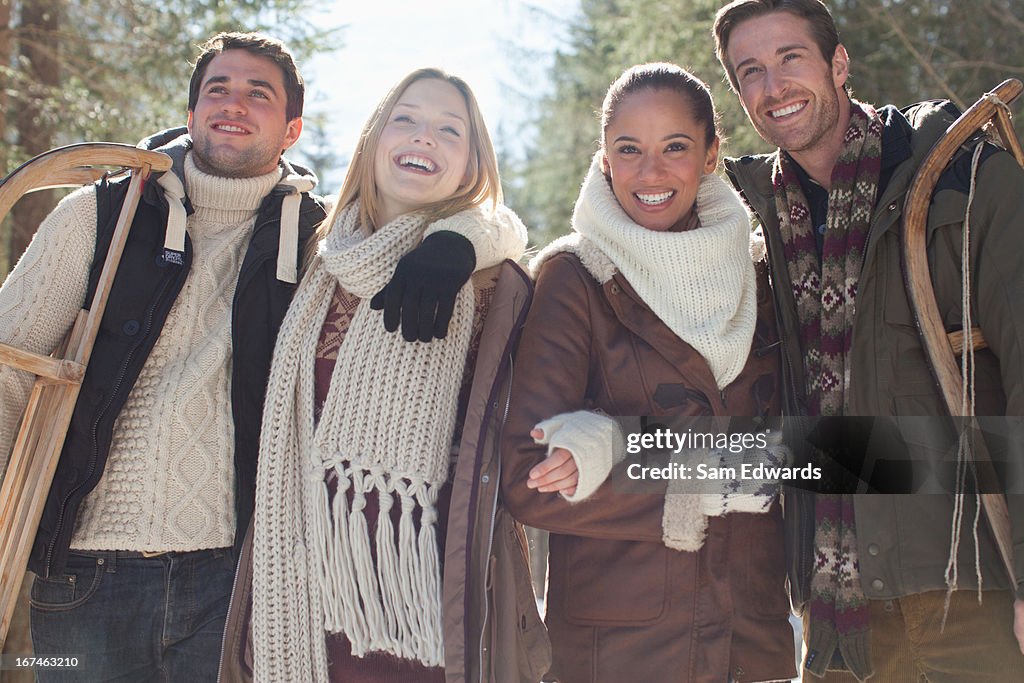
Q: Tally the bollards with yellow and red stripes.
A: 0